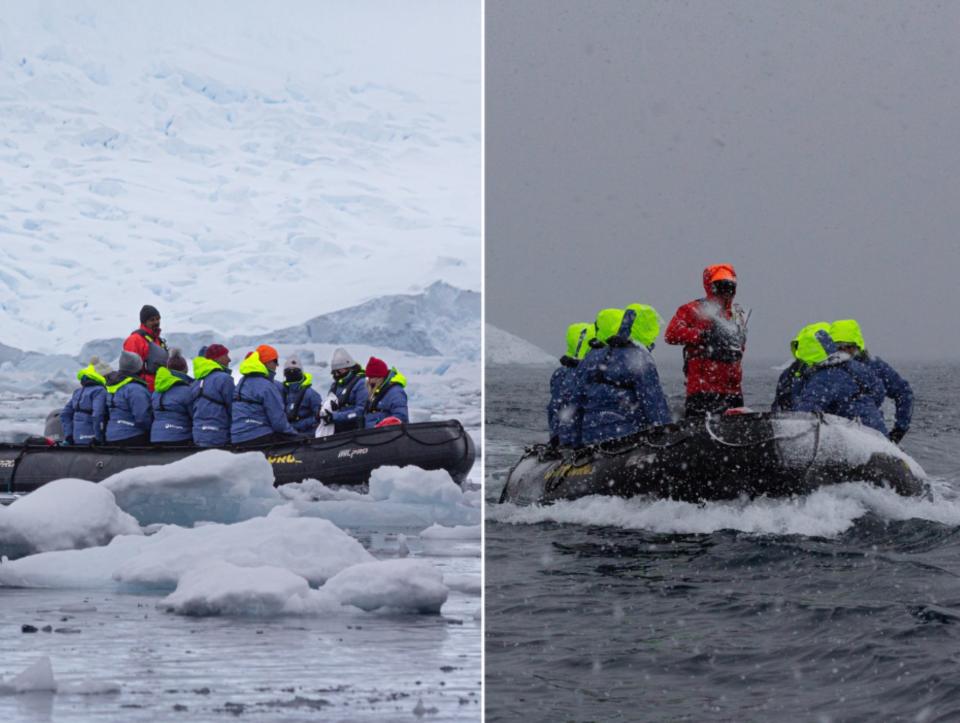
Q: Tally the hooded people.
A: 6